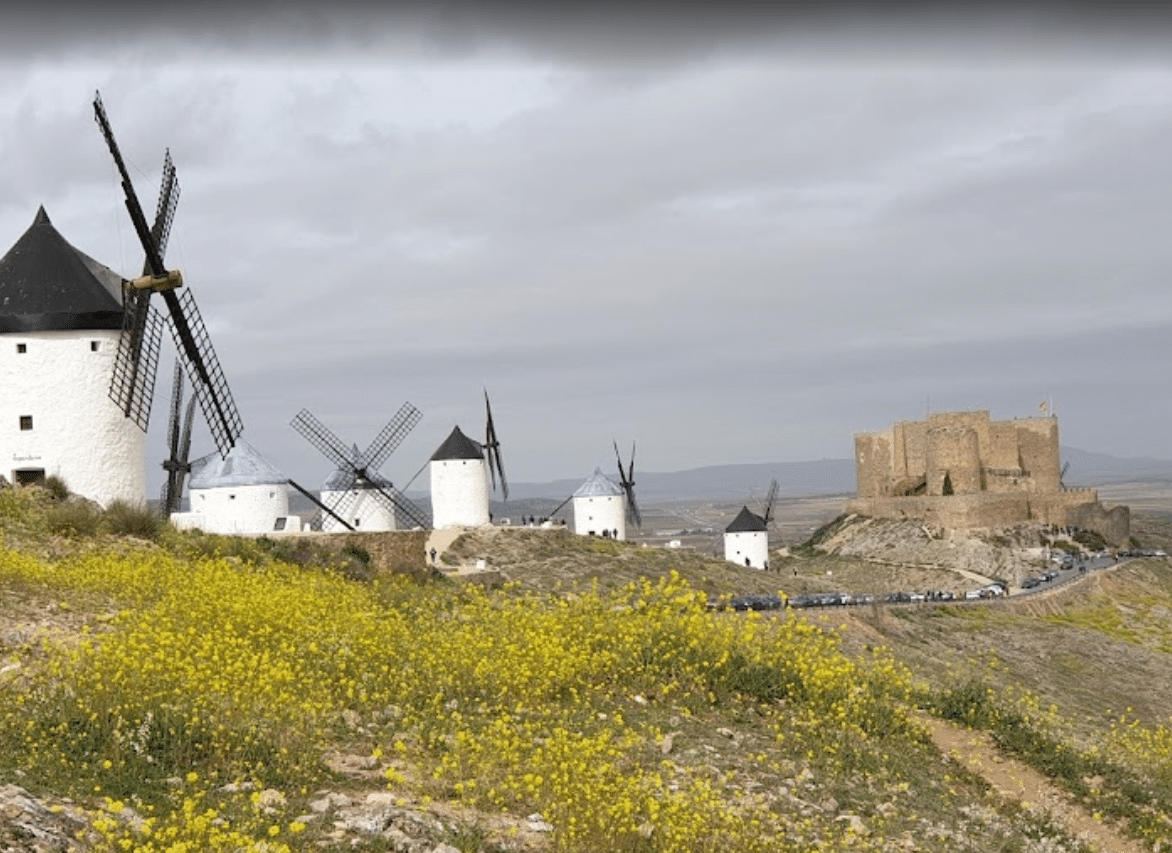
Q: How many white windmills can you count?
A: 6